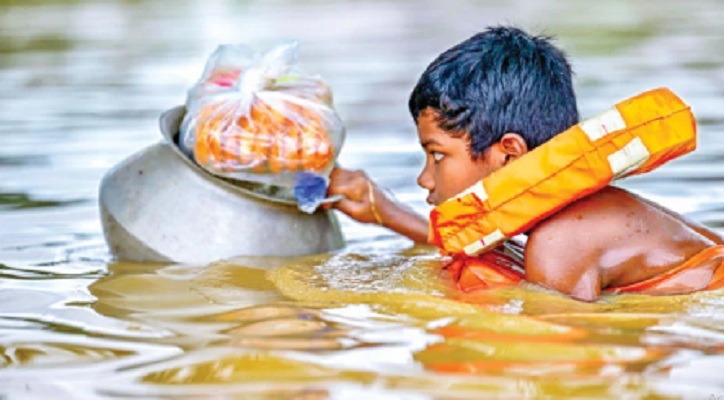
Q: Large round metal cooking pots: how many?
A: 1